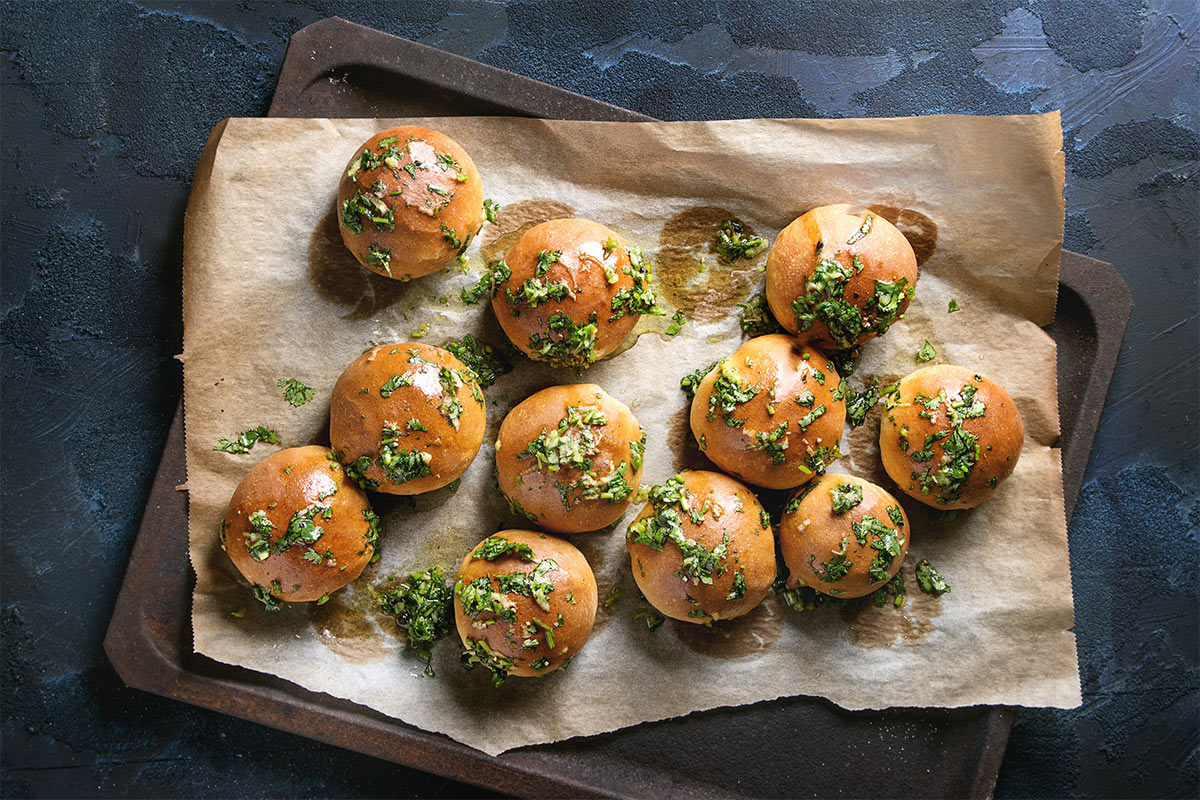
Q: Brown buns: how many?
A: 11